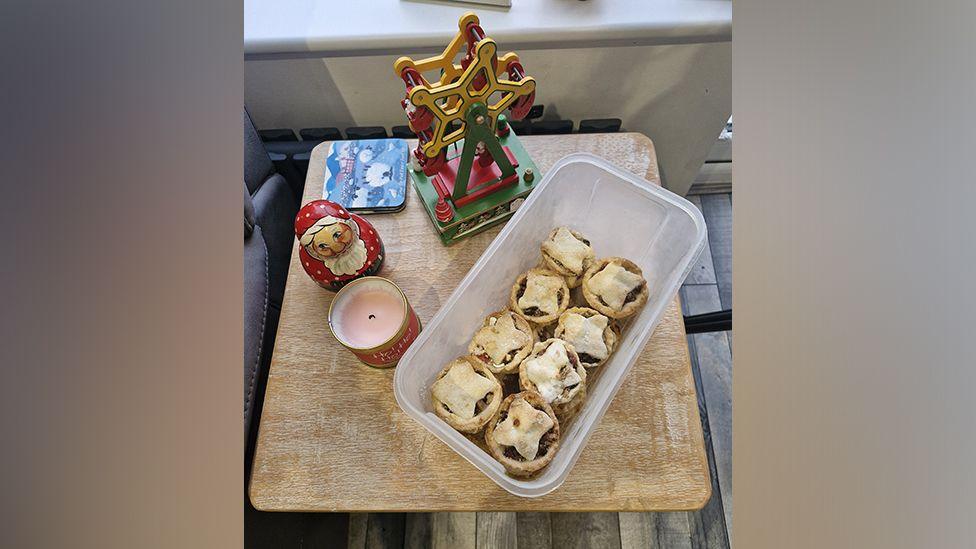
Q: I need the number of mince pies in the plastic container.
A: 8